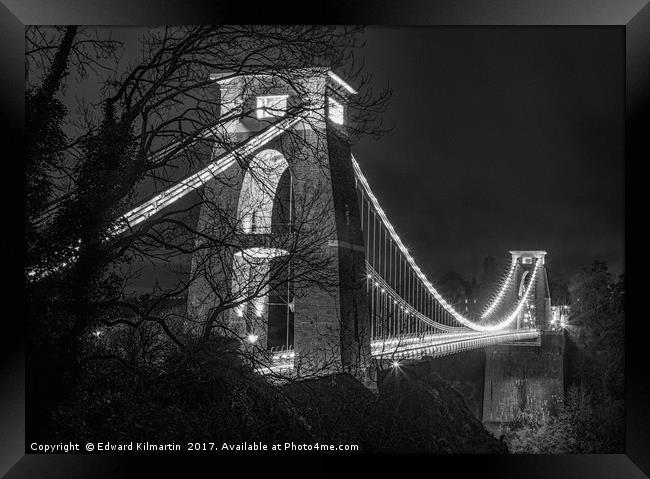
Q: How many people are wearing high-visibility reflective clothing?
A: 0